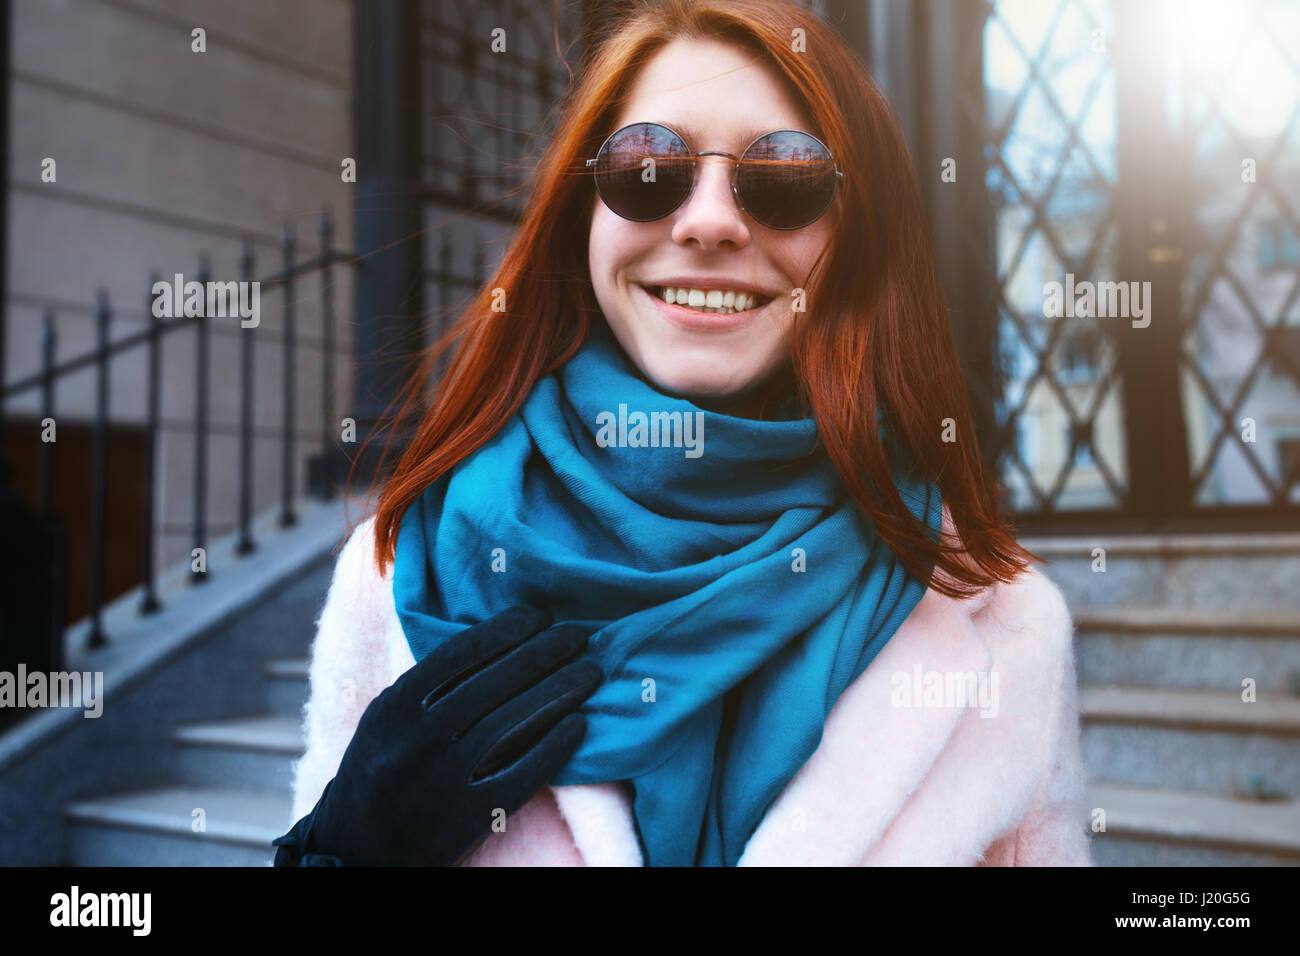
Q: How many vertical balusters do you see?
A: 7